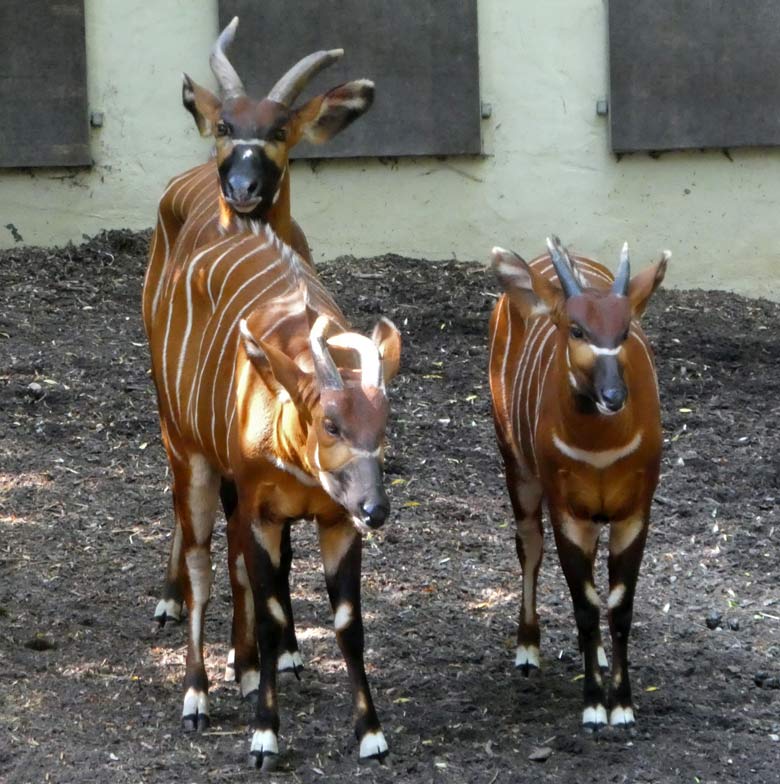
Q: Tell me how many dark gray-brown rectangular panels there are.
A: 3